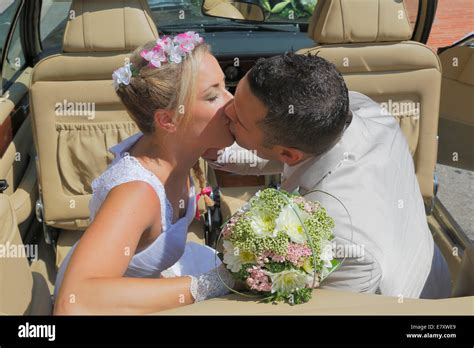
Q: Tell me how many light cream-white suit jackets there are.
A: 1